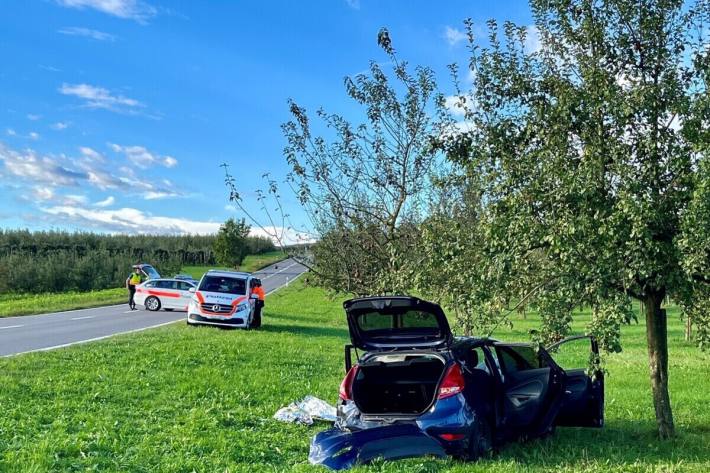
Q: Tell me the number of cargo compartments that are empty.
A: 1